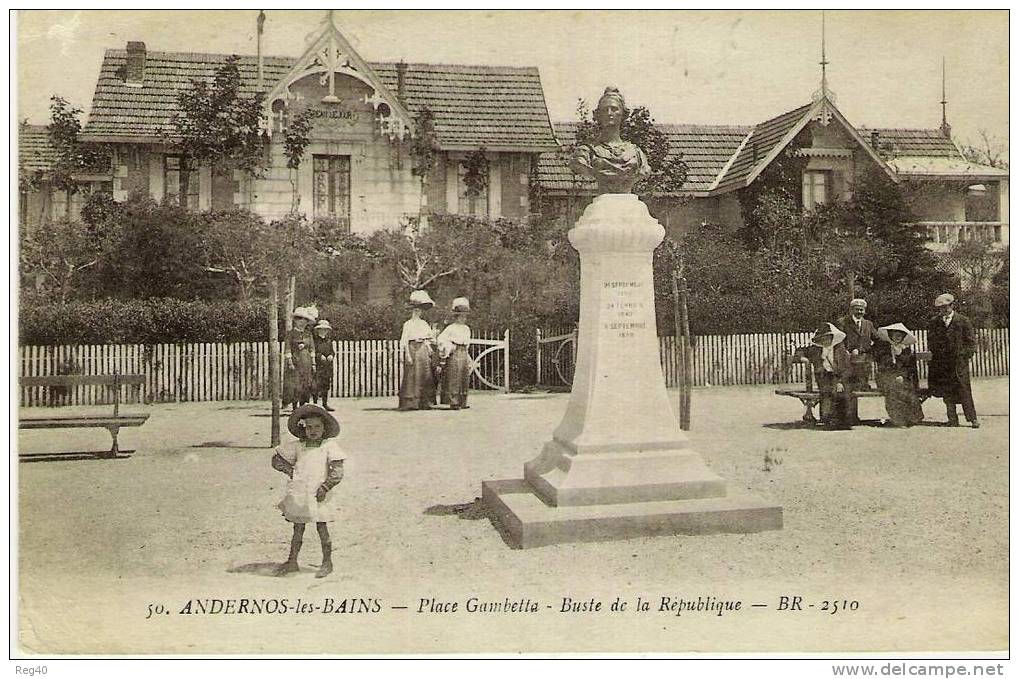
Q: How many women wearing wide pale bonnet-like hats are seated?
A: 2